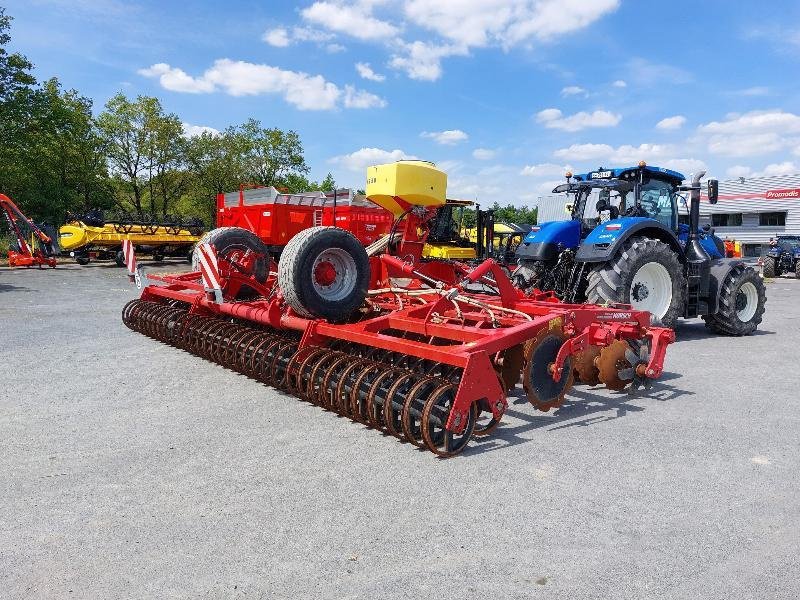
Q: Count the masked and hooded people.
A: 0